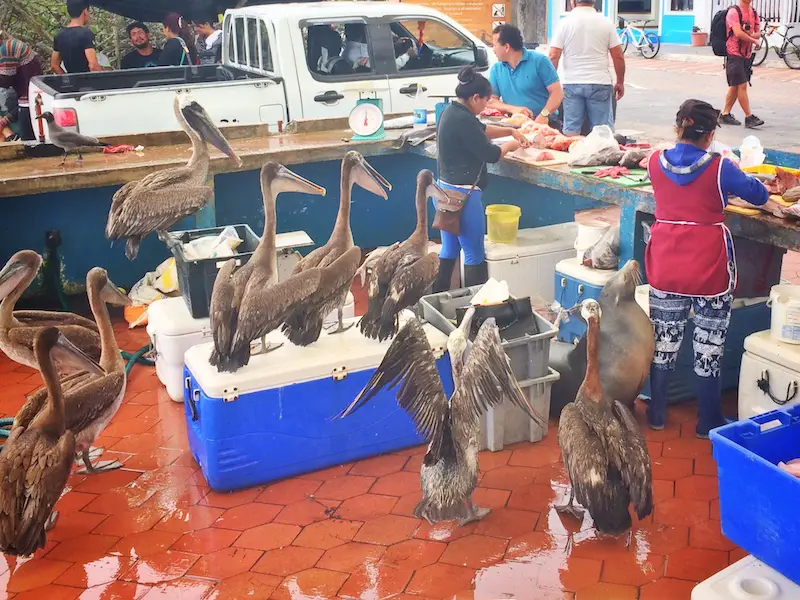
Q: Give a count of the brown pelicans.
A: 9